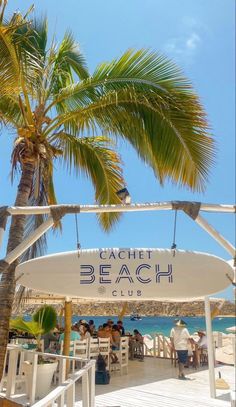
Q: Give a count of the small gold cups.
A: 0